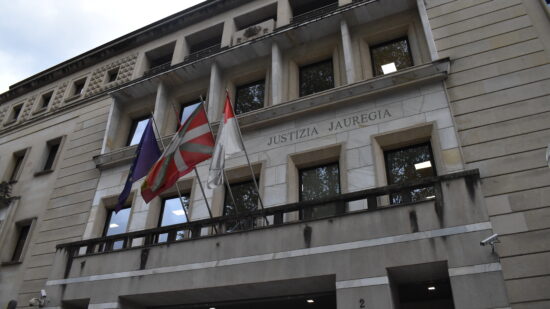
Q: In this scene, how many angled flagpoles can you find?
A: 4